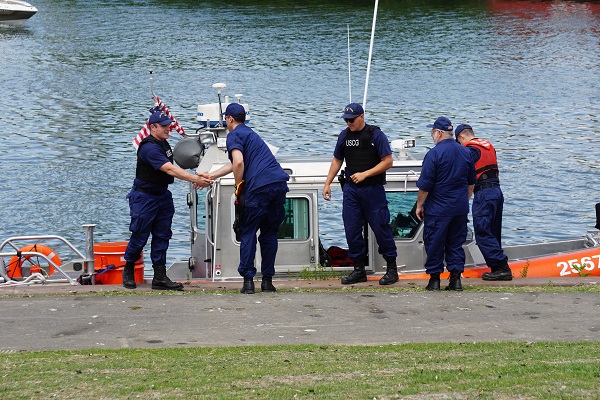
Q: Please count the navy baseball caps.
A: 5